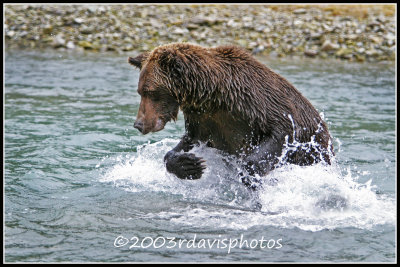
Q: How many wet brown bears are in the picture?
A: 1